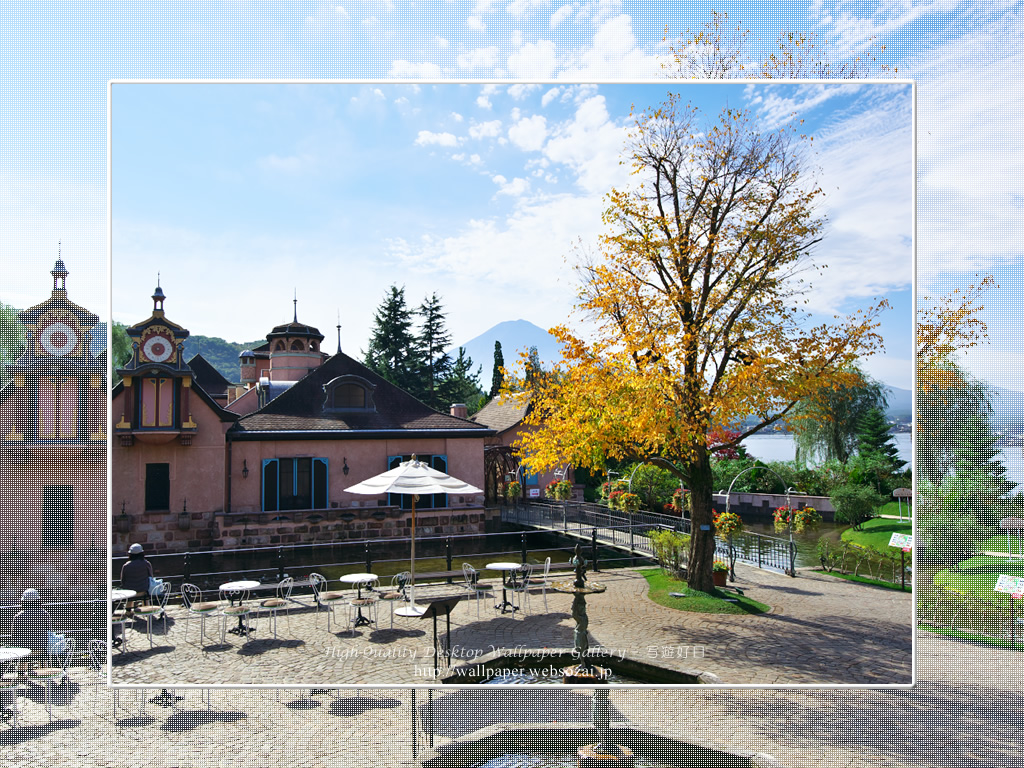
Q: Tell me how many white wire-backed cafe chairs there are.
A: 11